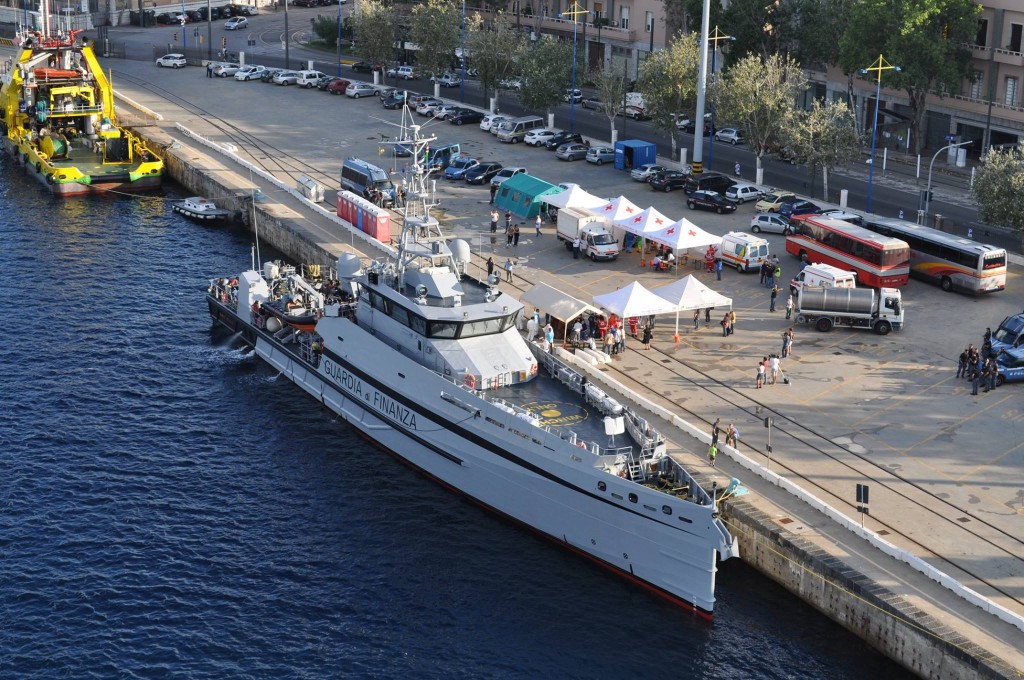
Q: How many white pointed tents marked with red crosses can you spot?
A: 3